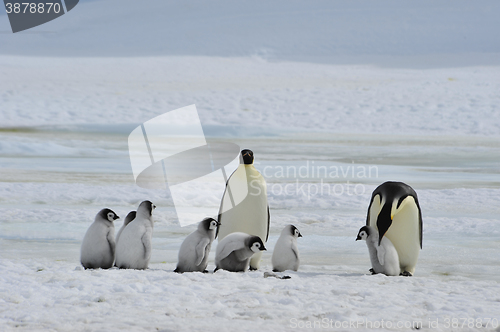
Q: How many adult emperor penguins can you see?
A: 2